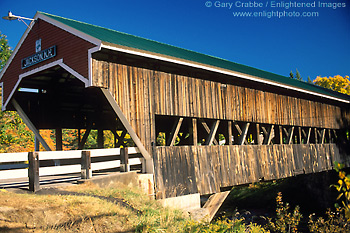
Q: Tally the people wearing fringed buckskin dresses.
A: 0